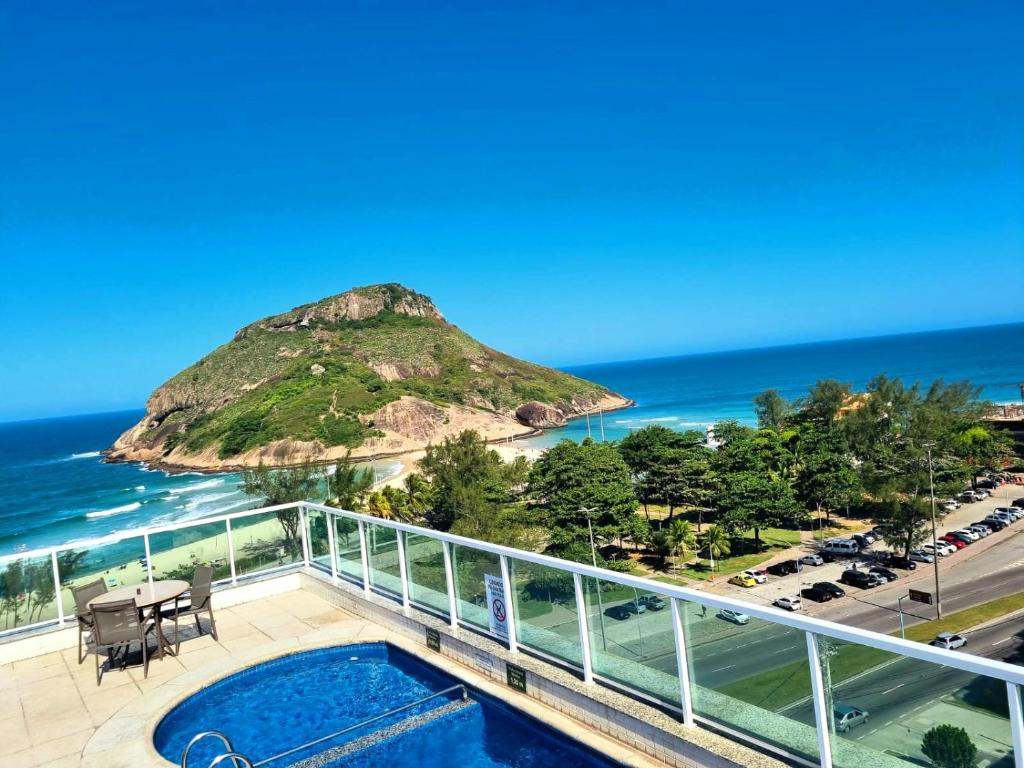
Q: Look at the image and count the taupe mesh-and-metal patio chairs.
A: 3